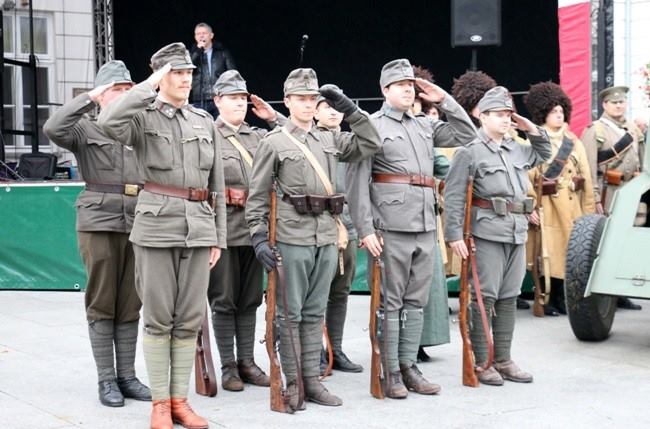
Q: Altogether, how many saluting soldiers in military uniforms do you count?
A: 6